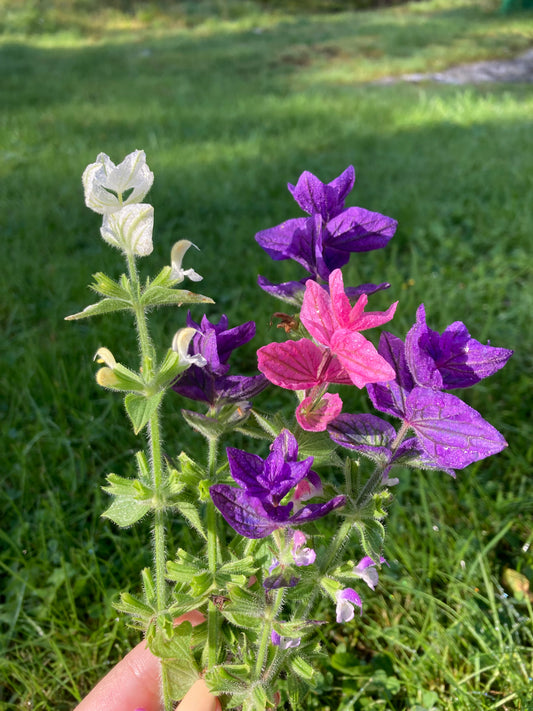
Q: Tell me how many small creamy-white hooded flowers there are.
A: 3